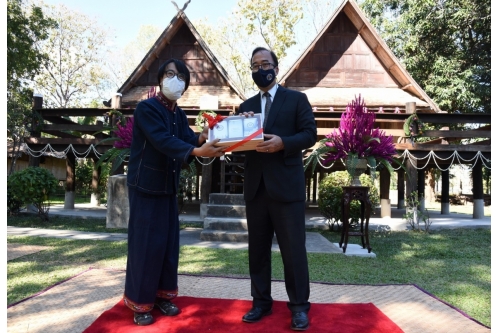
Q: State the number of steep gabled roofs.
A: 2